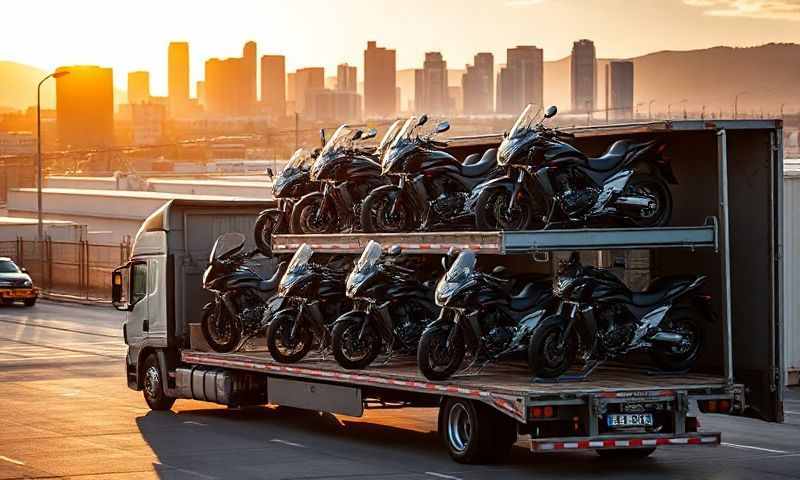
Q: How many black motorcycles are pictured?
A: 9